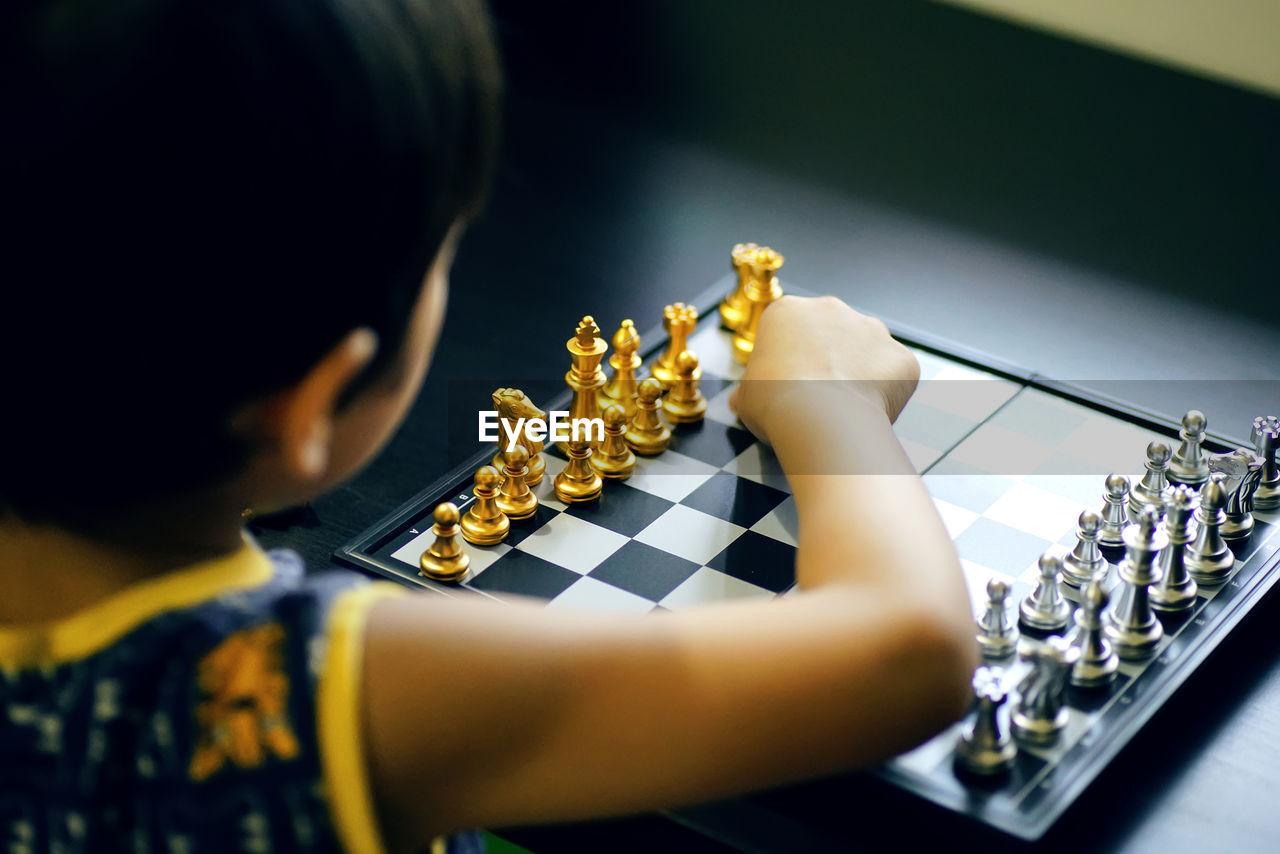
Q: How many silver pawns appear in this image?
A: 6